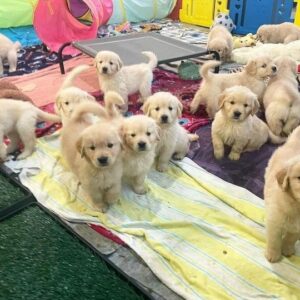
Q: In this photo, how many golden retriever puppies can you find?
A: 13